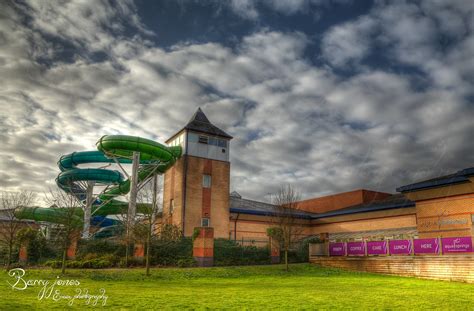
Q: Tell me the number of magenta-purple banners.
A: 6